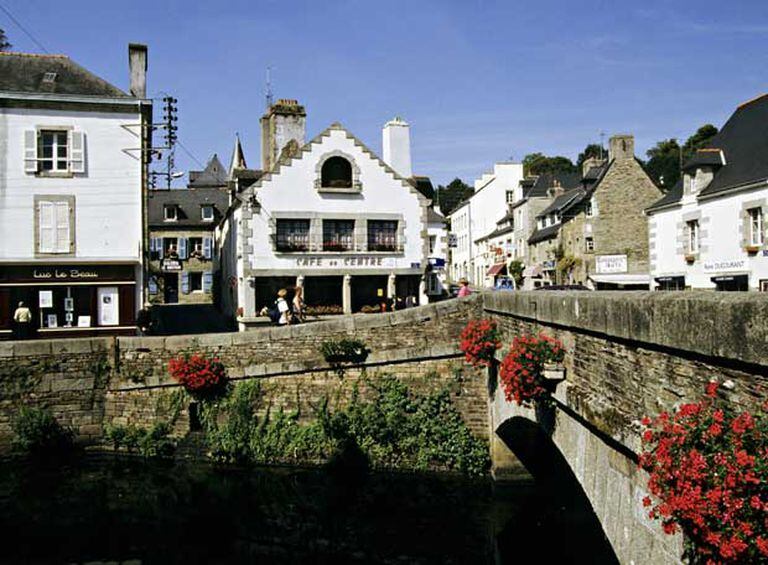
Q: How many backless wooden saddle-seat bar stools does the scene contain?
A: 0